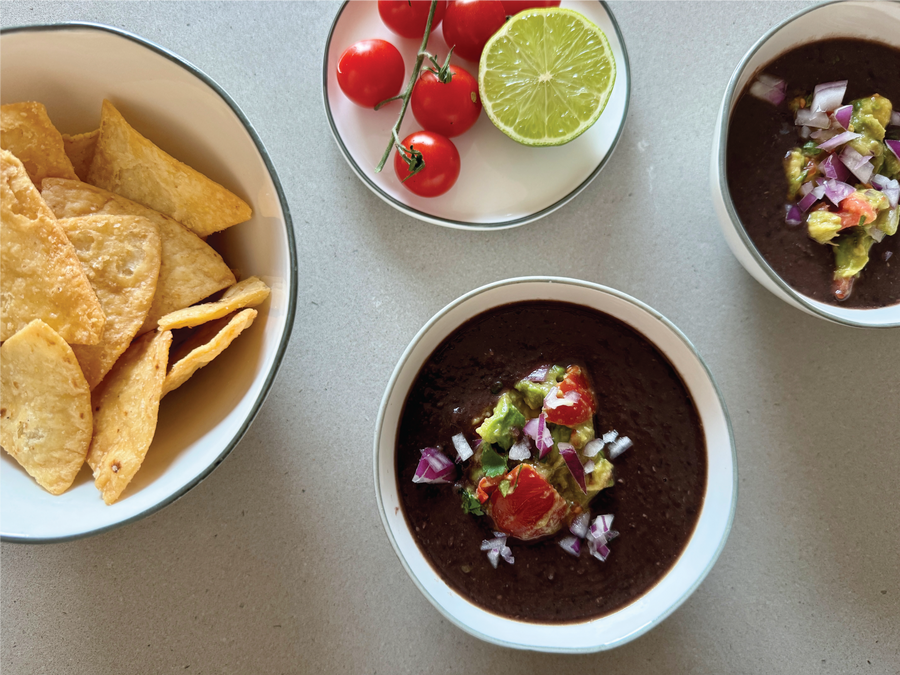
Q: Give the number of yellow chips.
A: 10